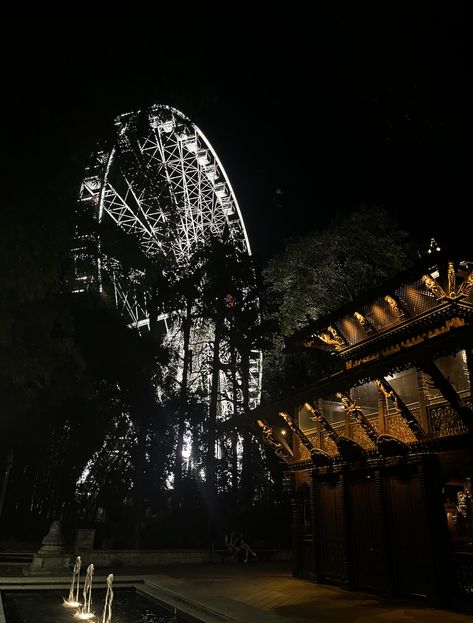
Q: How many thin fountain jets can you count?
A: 3